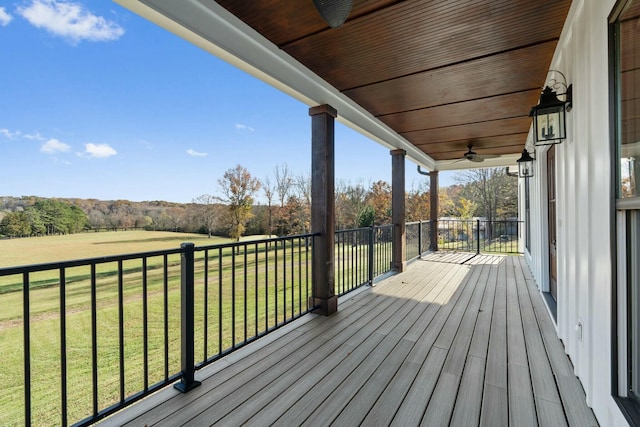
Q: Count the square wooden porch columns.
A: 3